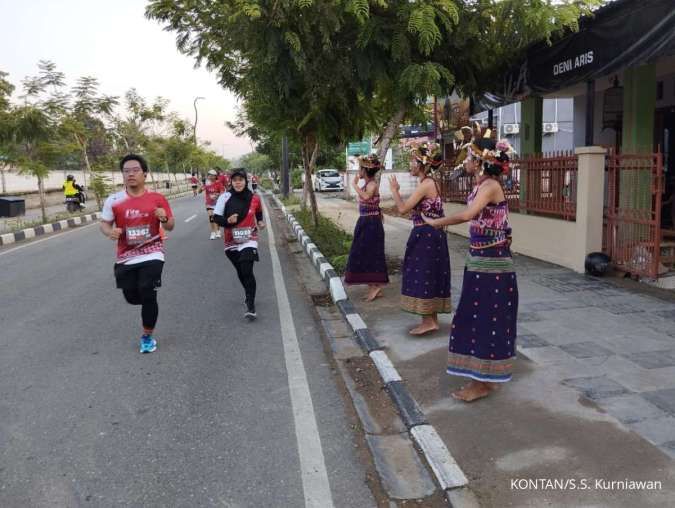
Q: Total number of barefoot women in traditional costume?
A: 3